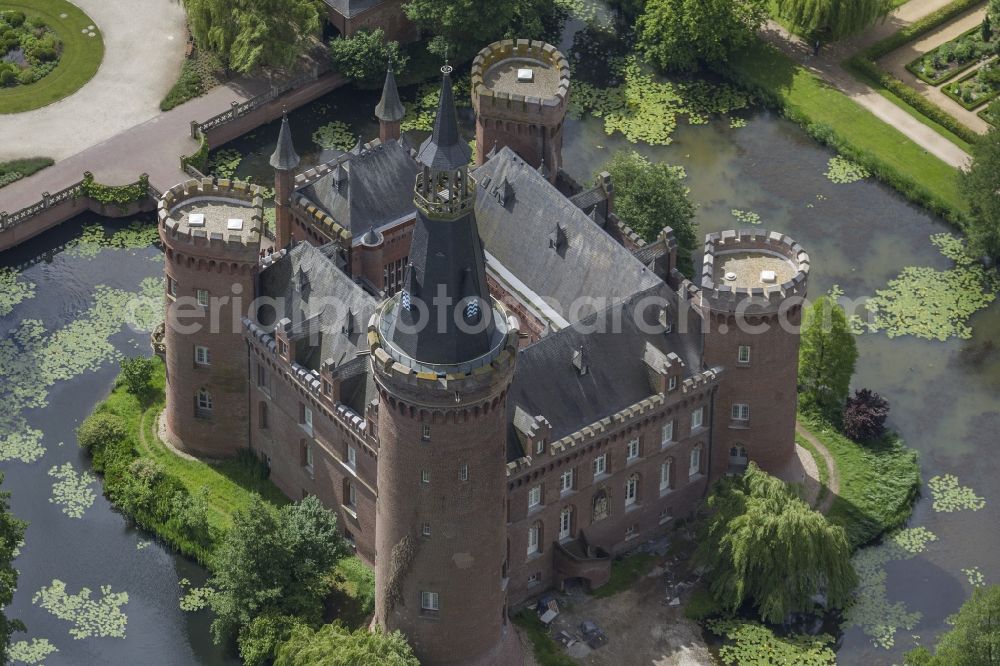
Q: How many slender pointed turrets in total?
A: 2